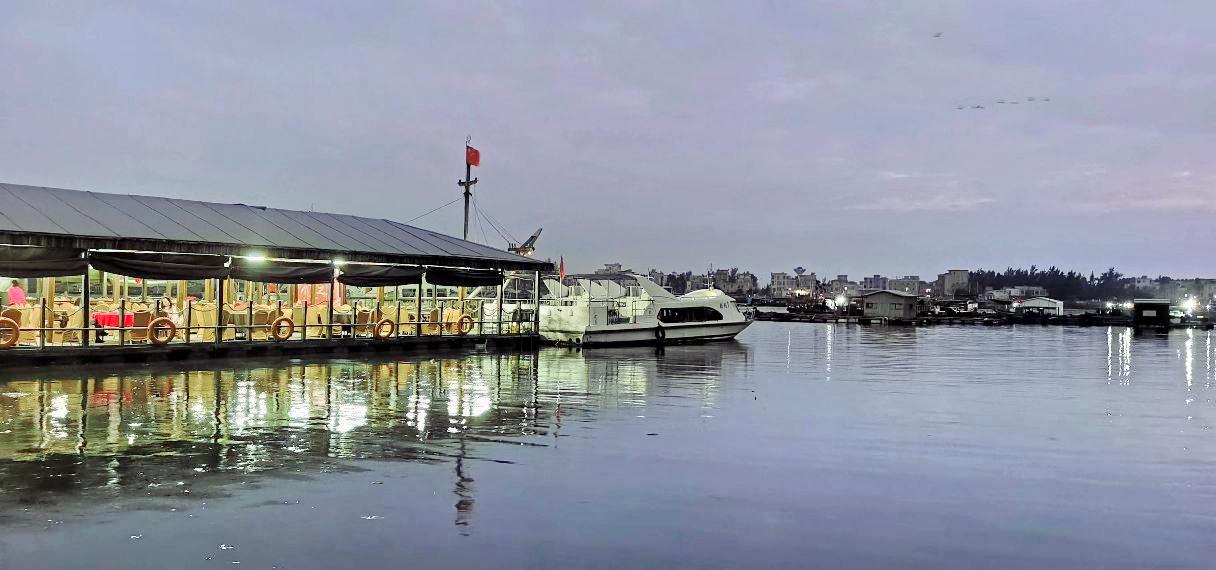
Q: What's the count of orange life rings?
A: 5